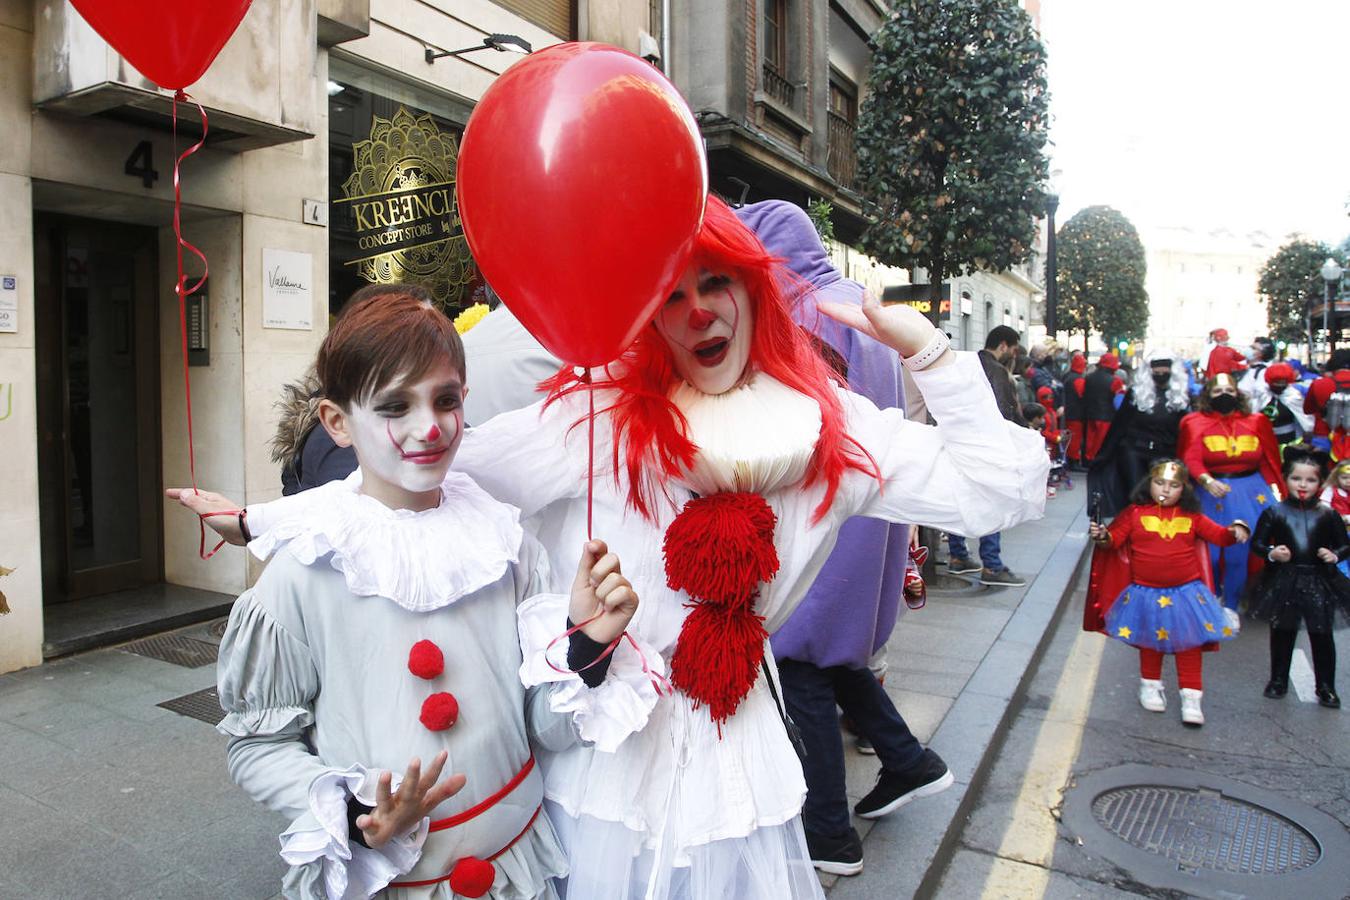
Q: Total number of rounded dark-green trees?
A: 3